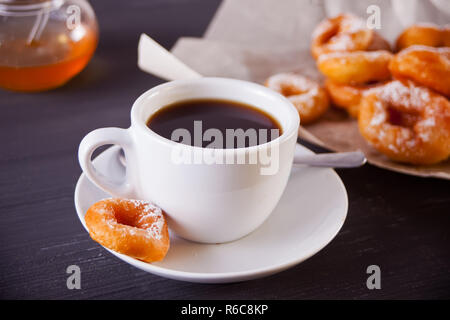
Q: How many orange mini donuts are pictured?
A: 8